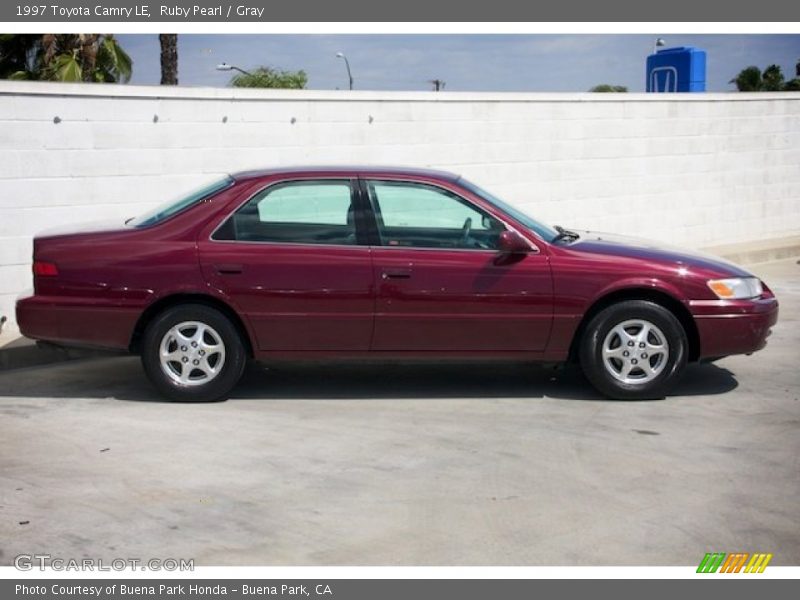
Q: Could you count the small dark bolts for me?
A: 5